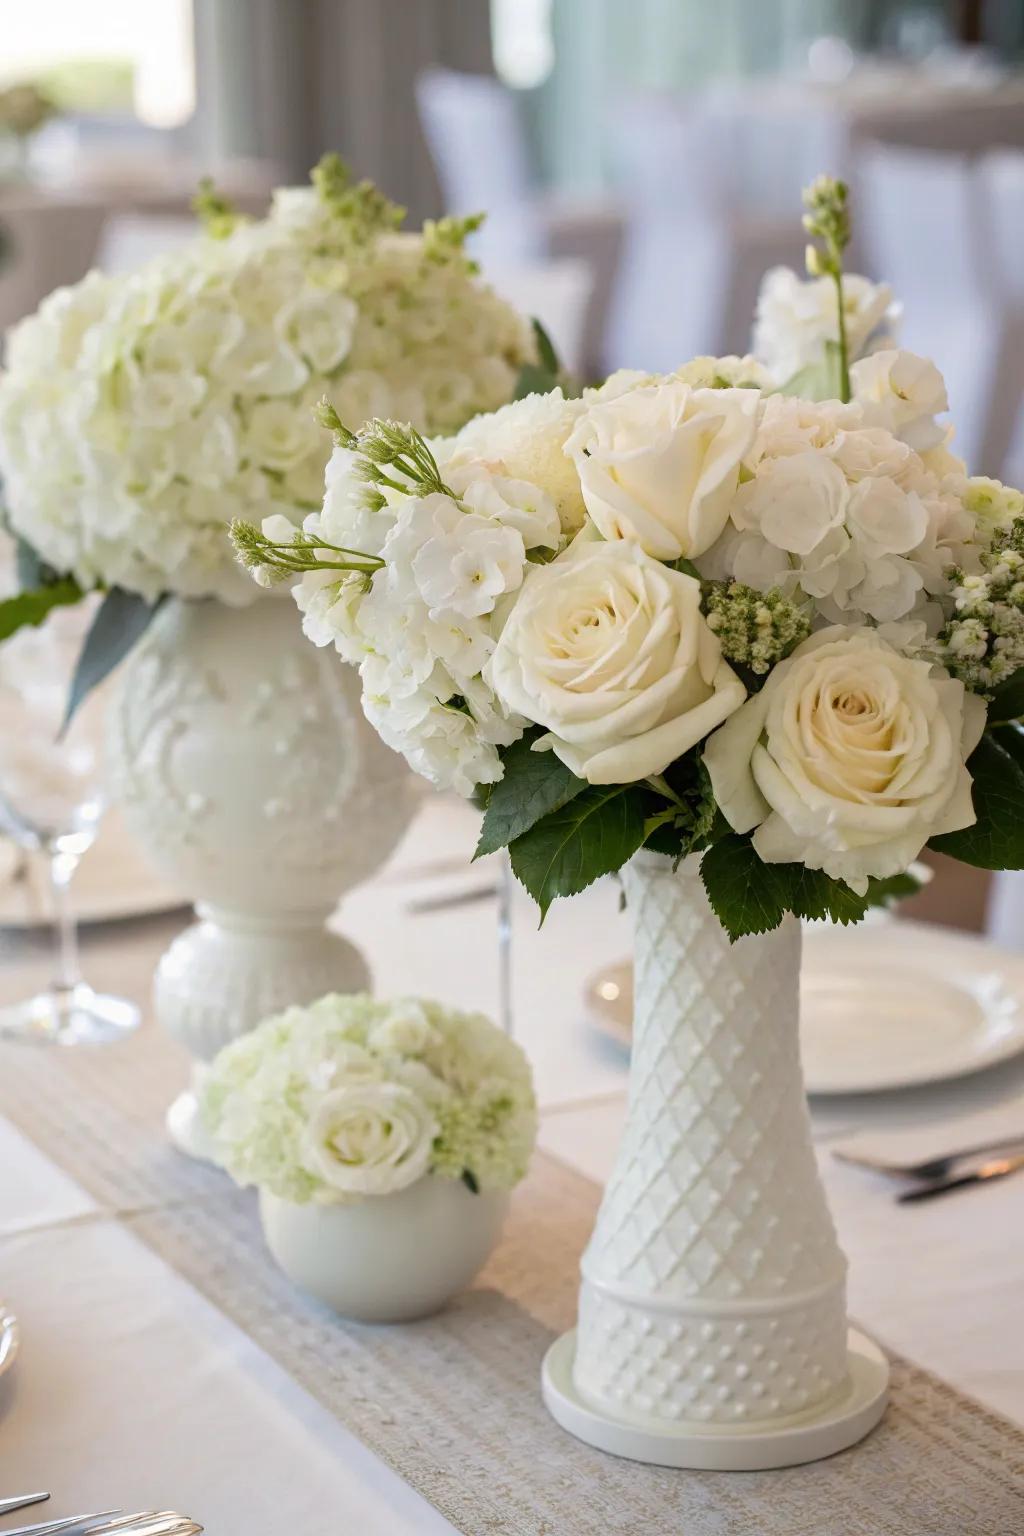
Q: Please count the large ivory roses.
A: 3